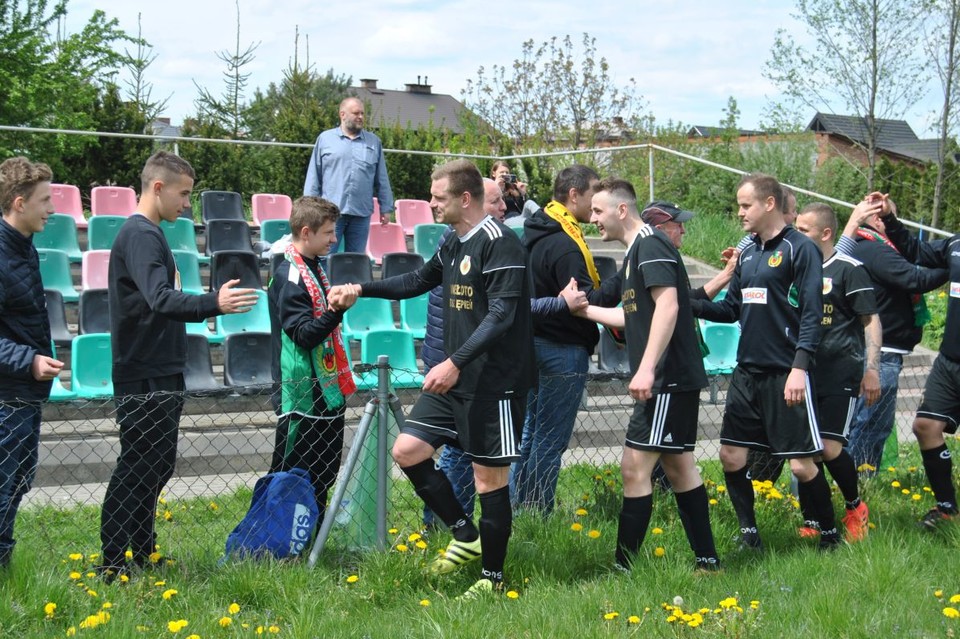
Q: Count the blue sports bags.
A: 1